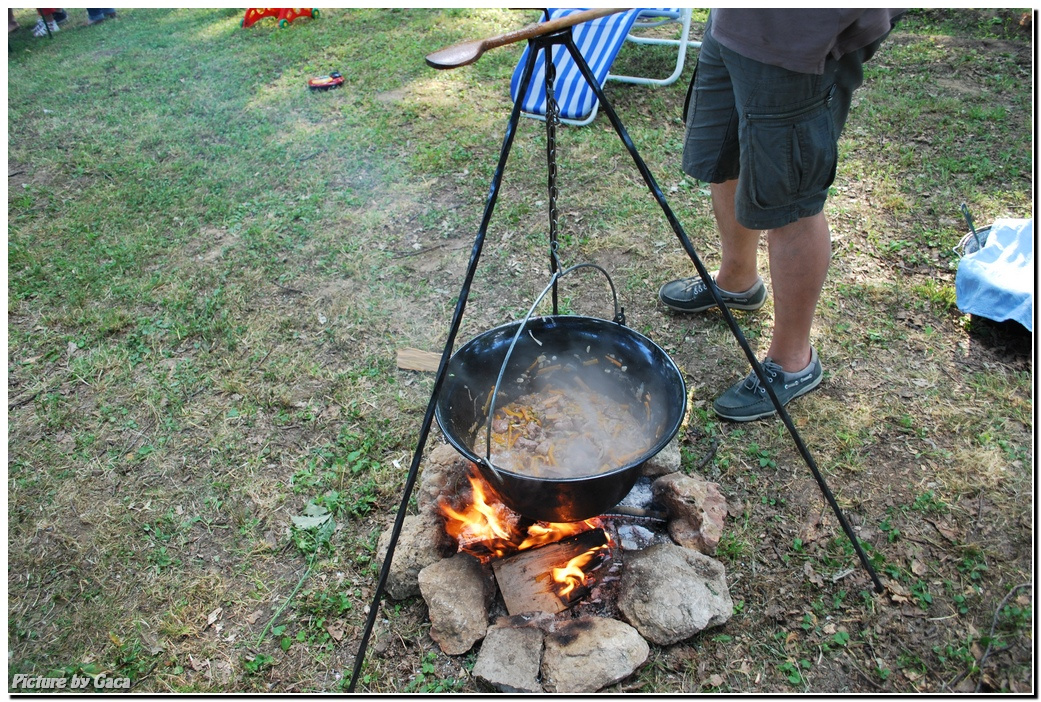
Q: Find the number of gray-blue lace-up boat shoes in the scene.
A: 2